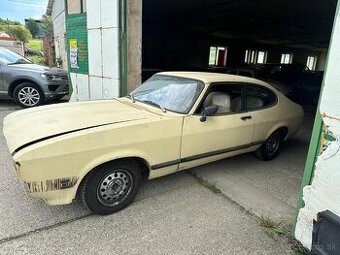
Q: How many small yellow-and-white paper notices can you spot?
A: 1